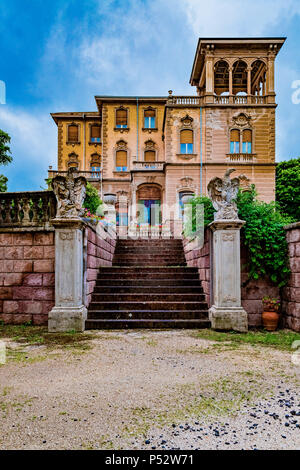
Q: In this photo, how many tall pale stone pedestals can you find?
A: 2